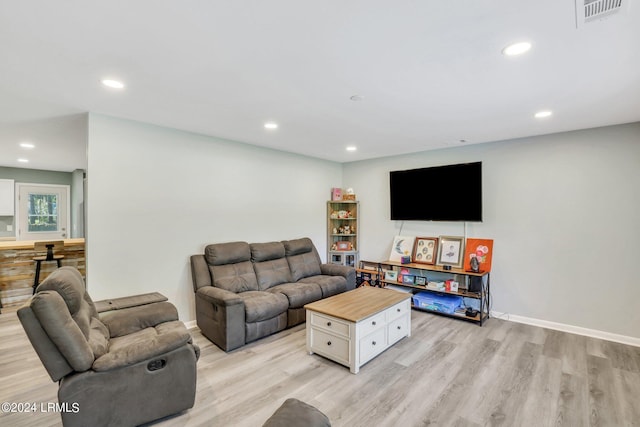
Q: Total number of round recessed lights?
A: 7